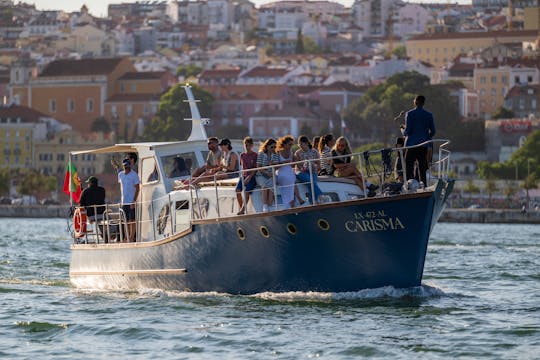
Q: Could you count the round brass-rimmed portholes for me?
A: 4